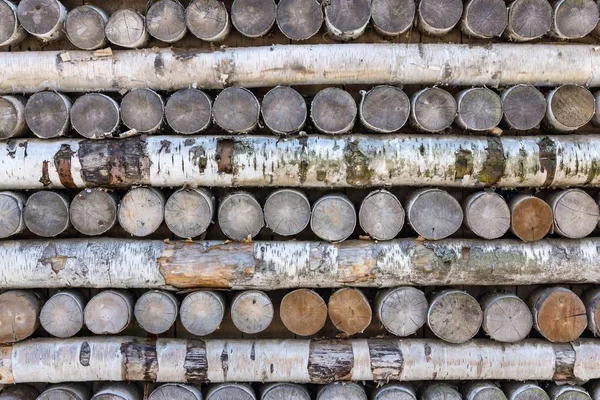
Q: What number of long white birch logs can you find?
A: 4